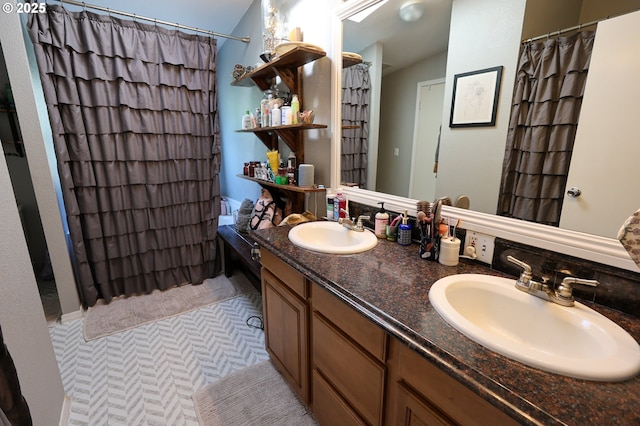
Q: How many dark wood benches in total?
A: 1